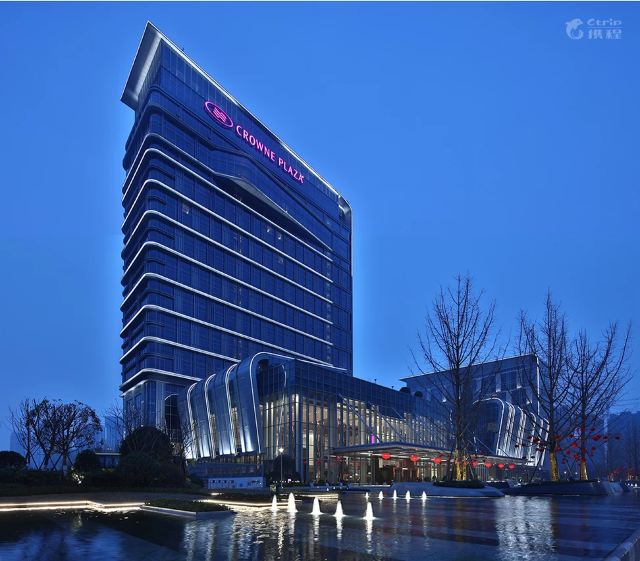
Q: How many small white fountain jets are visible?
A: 10